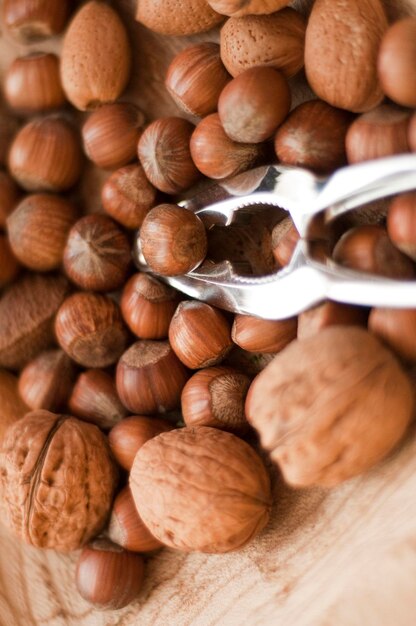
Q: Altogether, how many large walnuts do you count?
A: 3